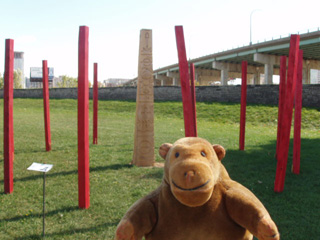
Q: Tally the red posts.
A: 10